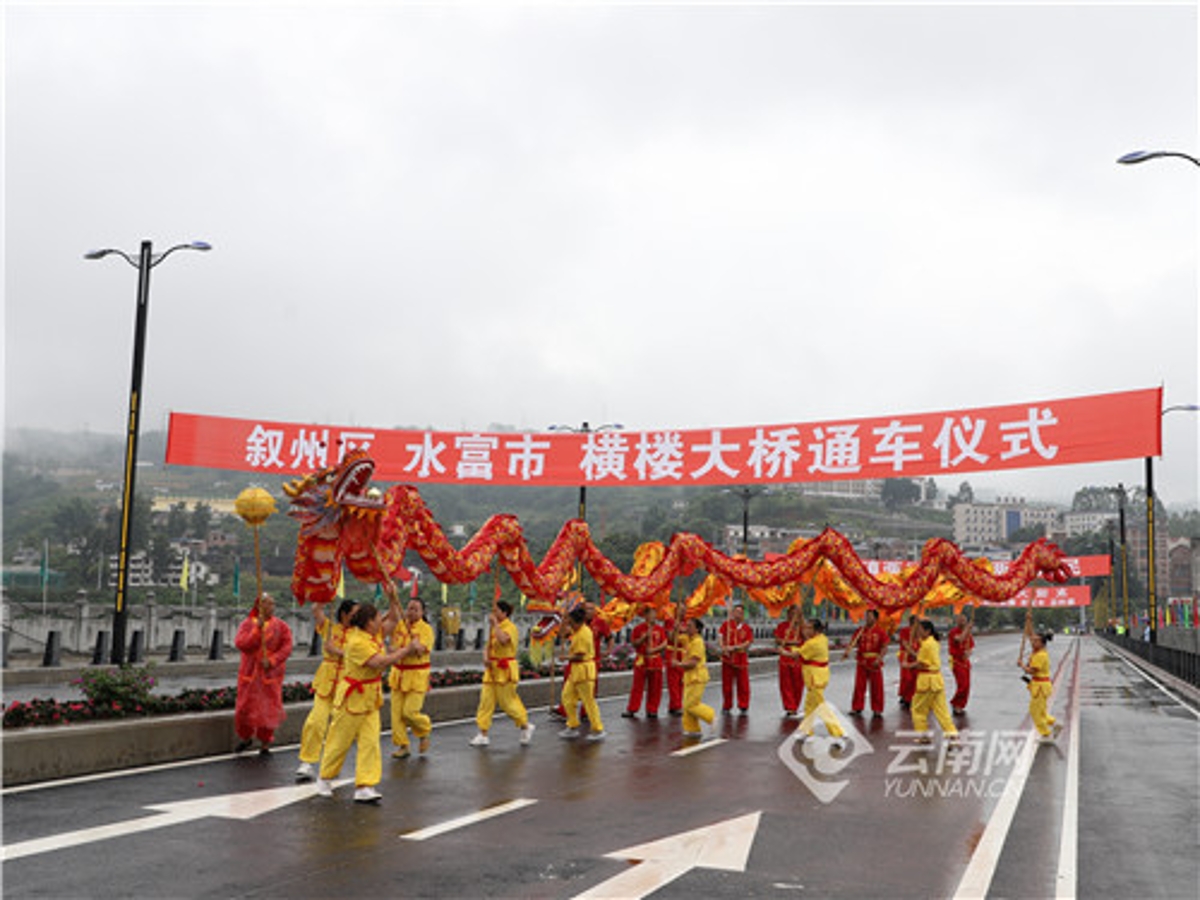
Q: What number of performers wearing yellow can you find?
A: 9